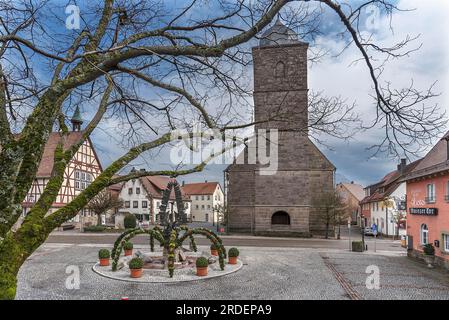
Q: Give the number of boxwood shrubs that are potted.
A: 6